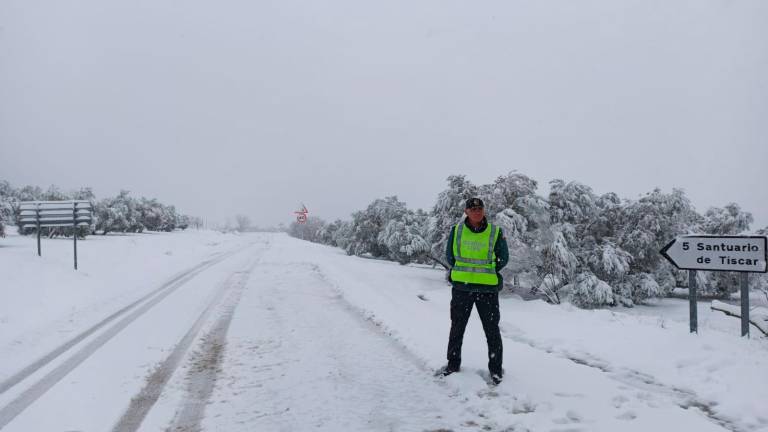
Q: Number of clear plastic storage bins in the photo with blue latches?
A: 0